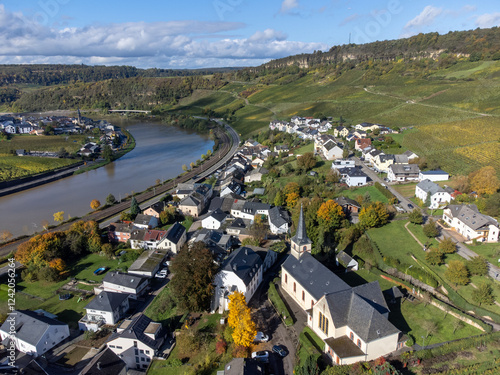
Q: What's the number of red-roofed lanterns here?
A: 0